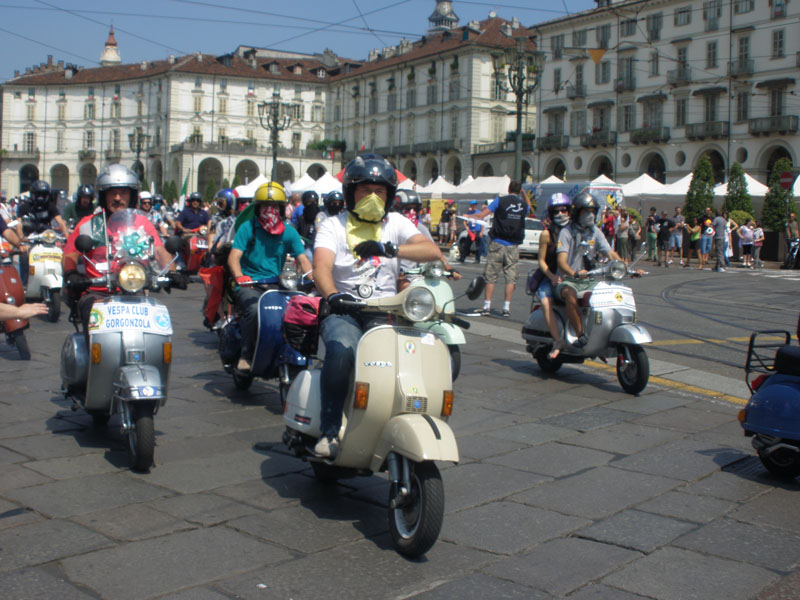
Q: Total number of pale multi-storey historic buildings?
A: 3